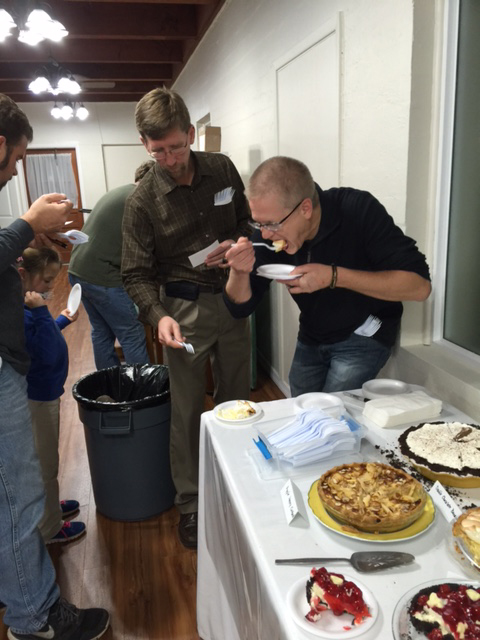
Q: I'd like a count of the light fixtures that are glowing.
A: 3